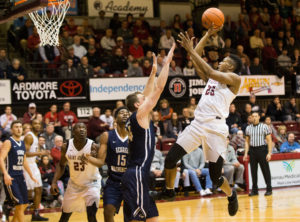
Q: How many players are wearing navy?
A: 3